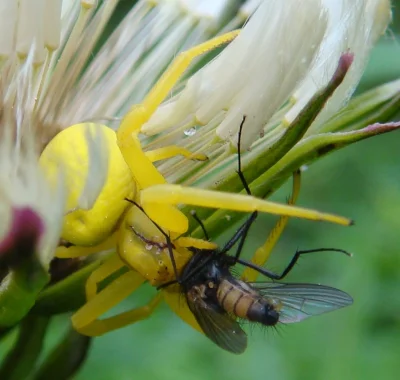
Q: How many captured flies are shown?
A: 1